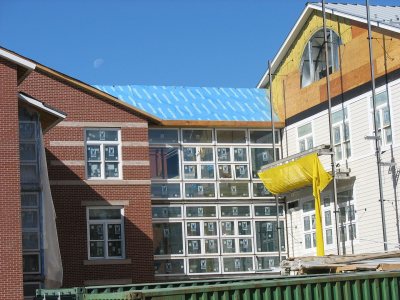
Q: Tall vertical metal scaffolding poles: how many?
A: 3